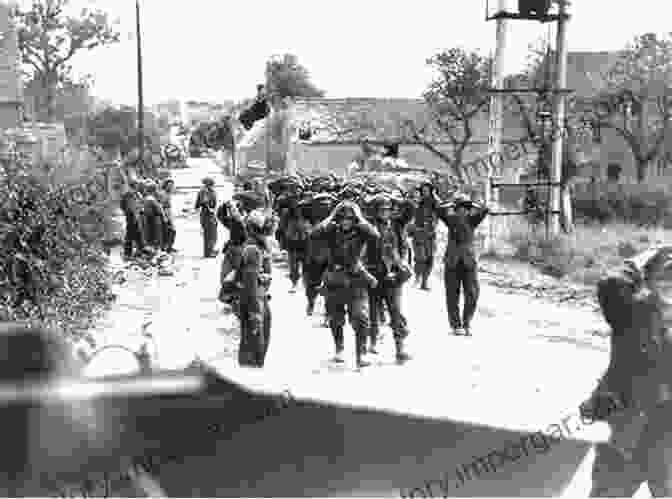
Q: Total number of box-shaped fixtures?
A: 1